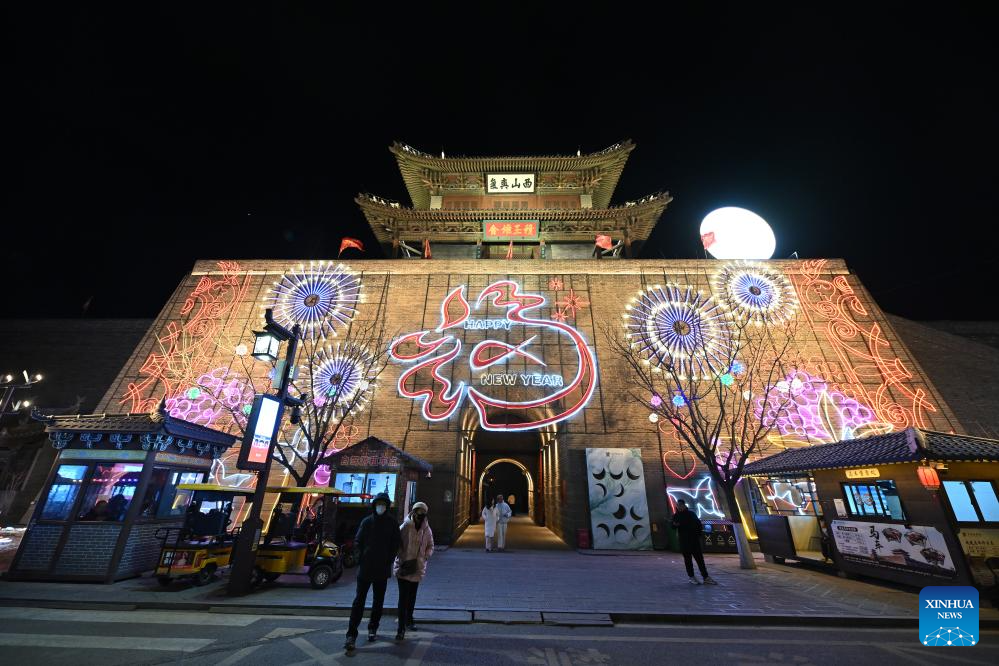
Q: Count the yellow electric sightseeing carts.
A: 2